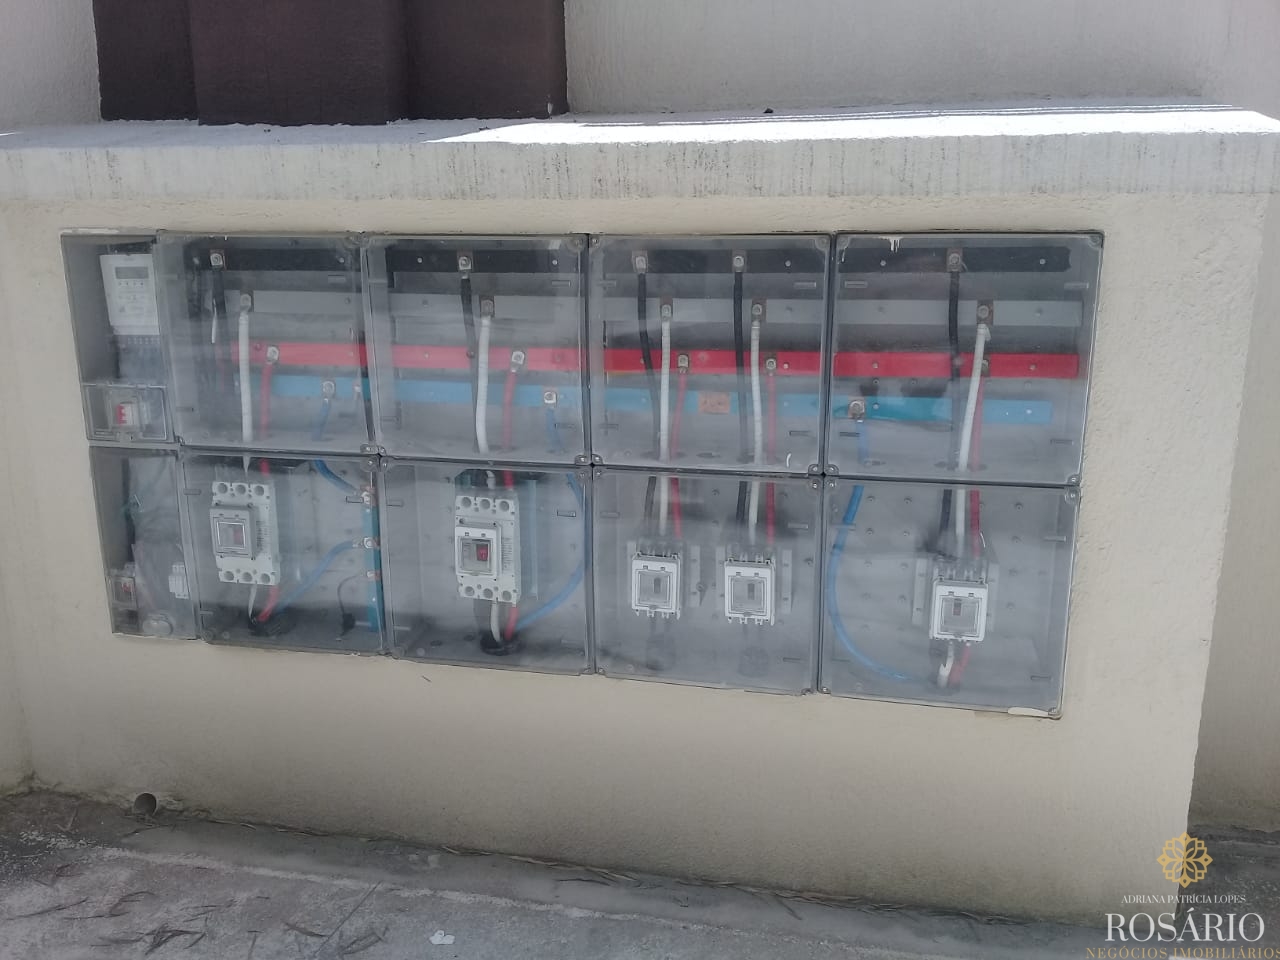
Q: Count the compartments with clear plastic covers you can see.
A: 10